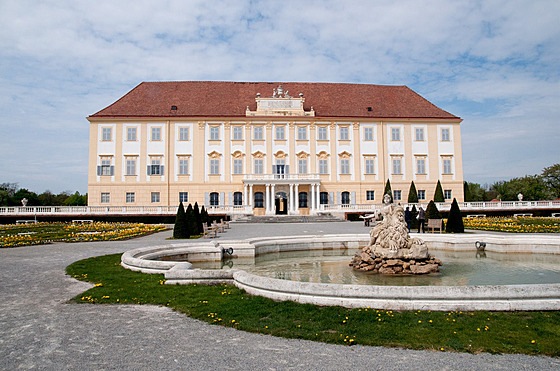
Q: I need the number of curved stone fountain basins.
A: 1